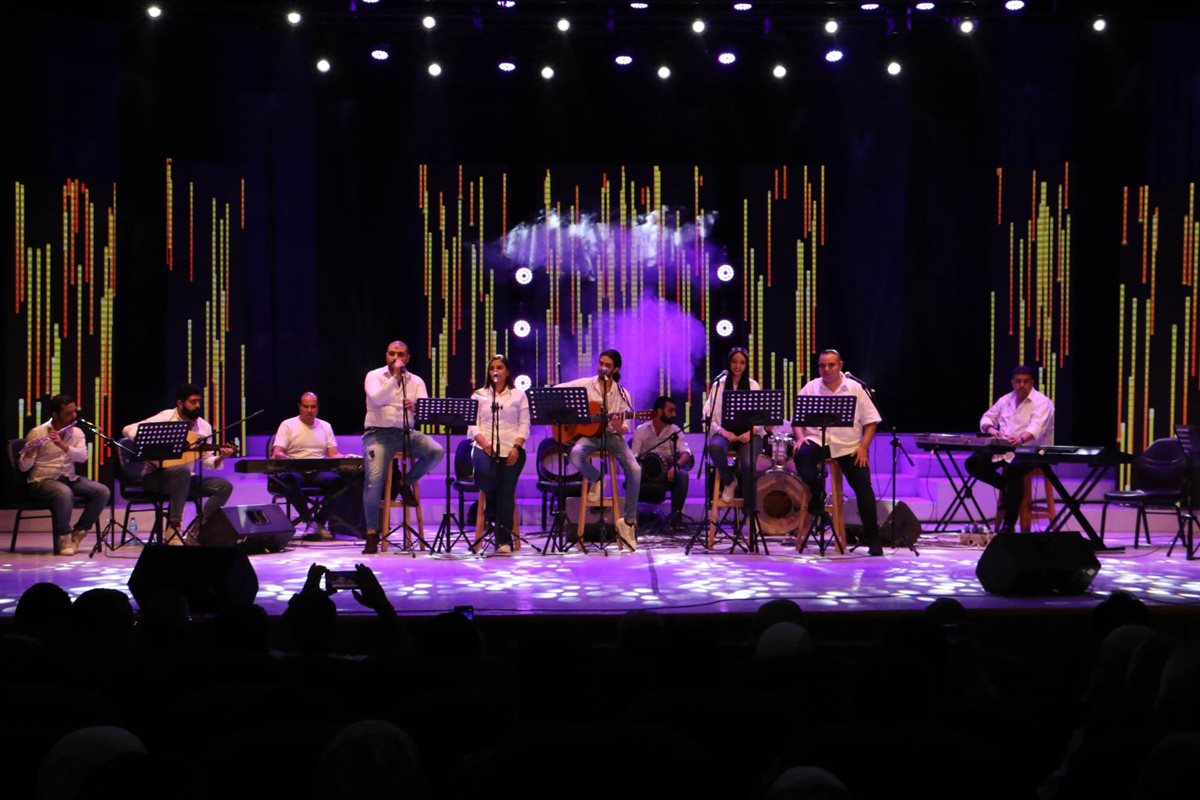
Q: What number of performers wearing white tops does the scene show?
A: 10